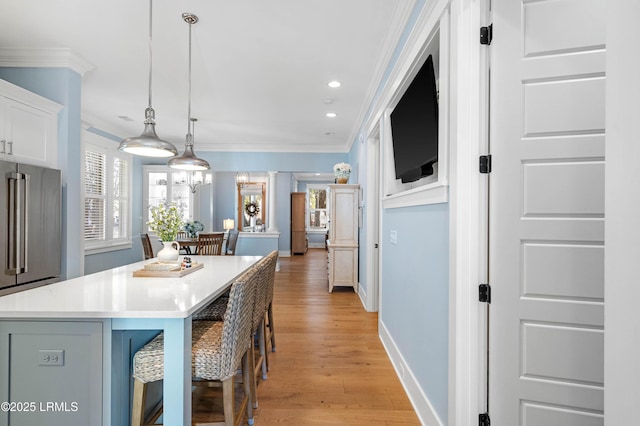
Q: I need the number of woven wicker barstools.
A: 3